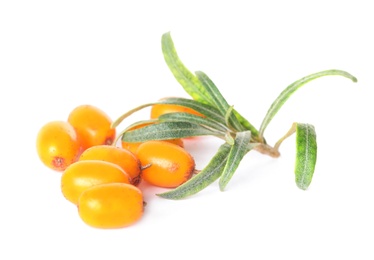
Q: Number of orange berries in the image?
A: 8